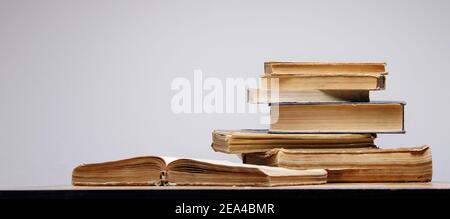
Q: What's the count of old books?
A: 7